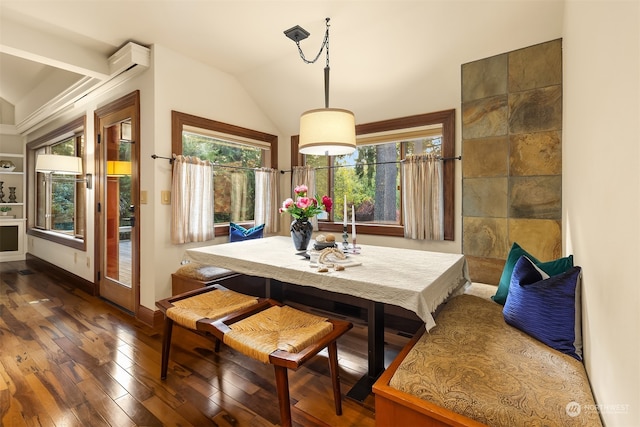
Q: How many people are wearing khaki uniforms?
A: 0